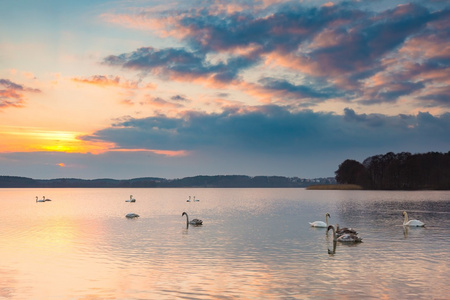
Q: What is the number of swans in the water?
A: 11